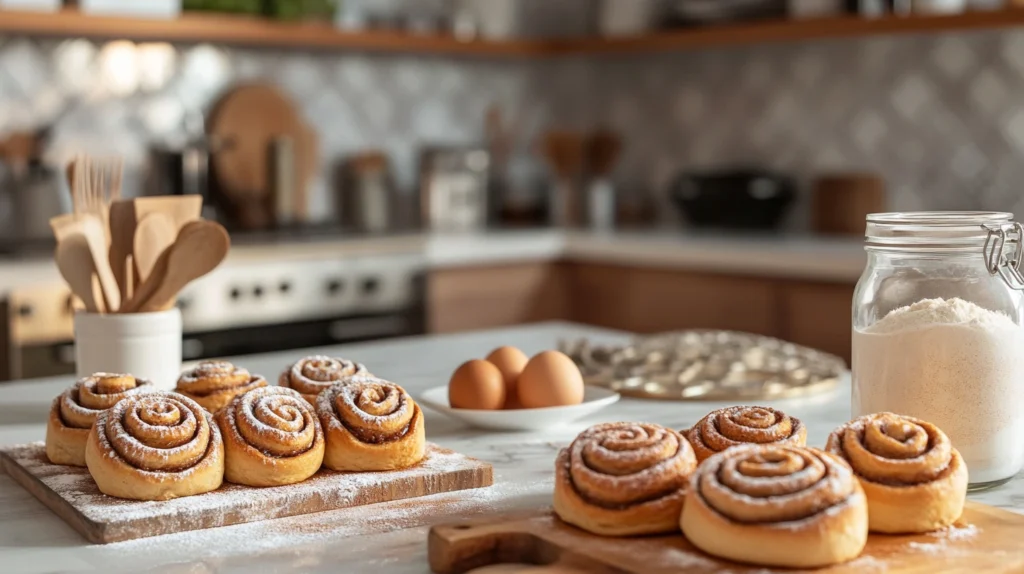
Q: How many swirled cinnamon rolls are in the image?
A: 10